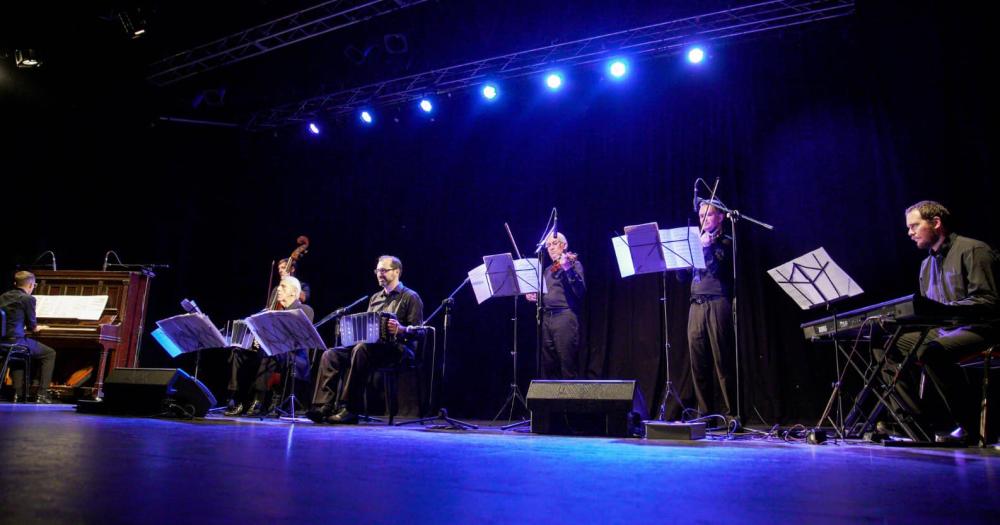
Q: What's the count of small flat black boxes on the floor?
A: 1